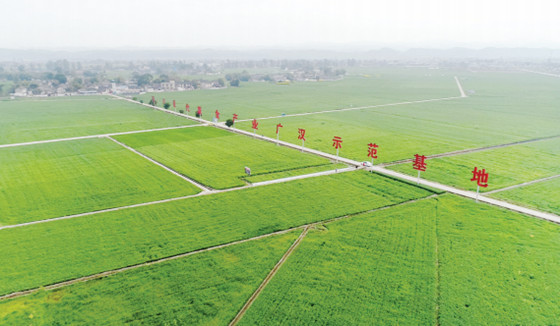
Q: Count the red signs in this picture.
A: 14